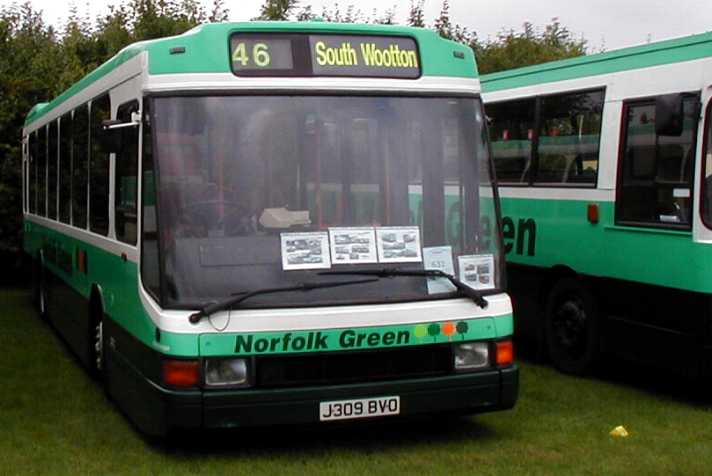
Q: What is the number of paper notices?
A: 5